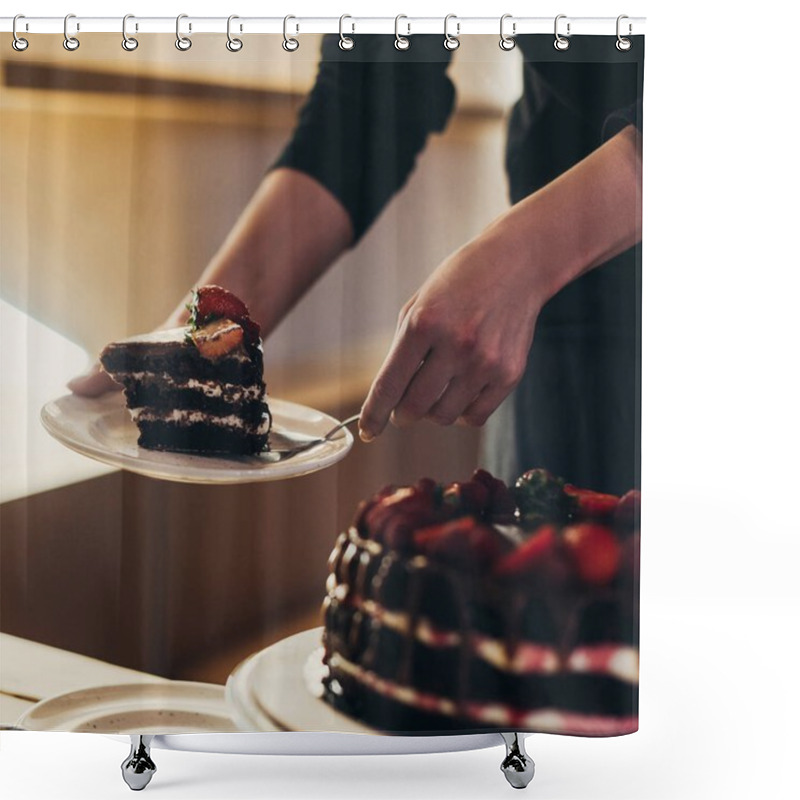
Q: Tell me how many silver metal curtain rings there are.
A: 12